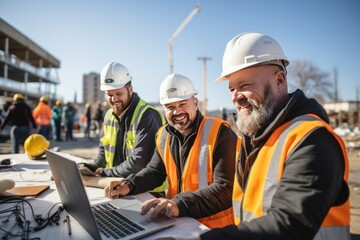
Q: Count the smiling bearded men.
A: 3